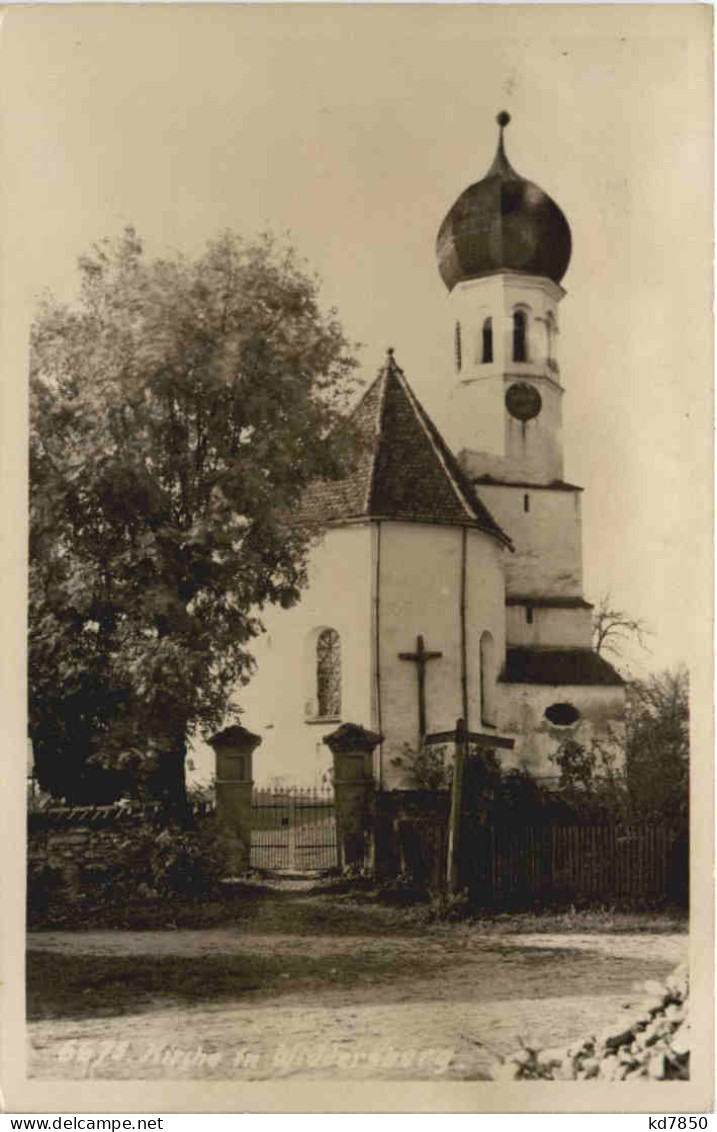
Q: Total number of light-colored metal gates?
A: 1